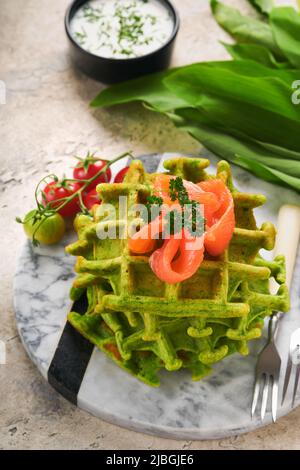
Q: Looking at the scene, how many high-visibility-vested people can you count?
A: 0